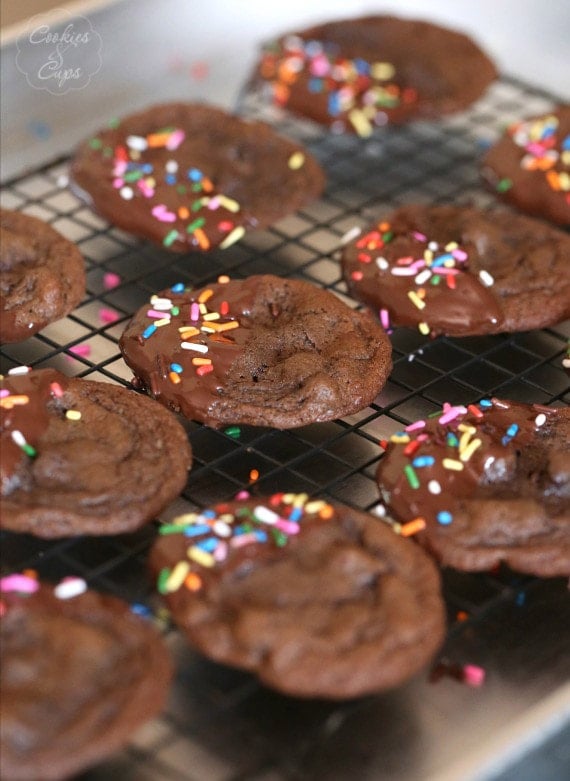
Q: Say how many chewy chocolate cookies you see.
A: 10